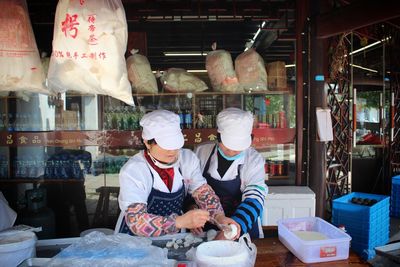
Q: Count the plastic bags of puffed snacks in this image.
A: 6